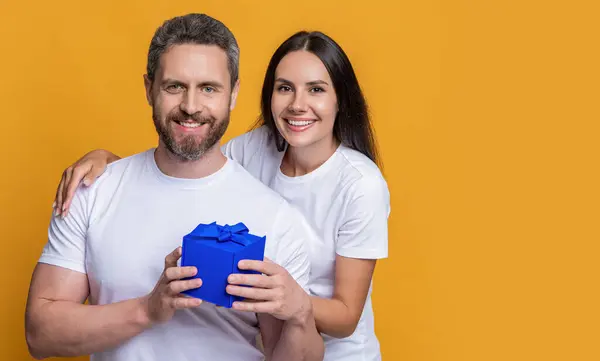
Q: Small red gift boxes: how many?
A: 0